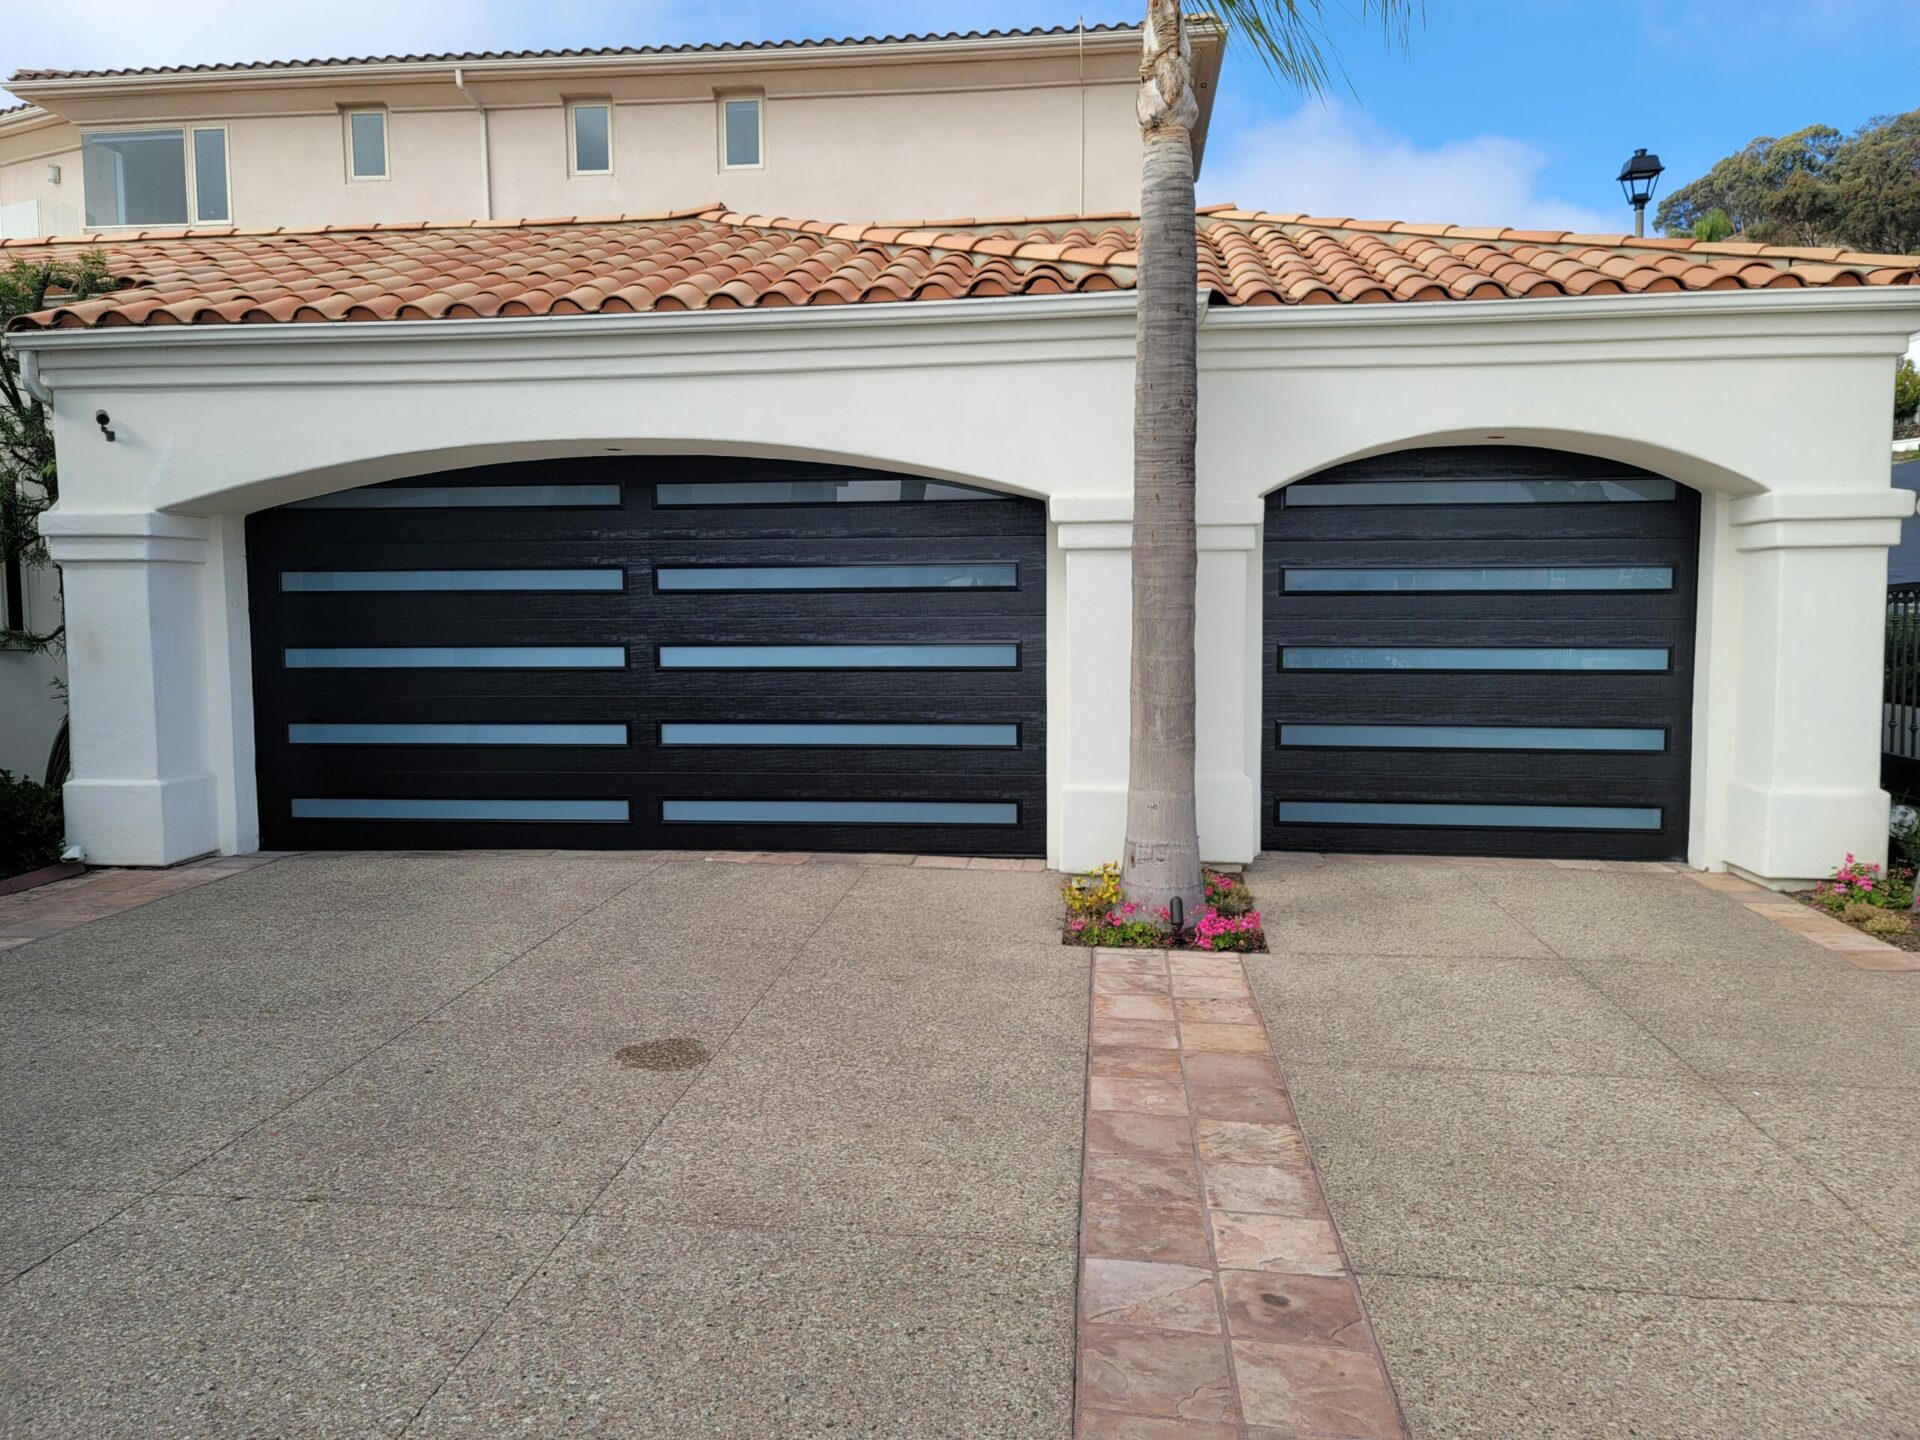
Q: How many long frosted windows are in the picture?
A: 15